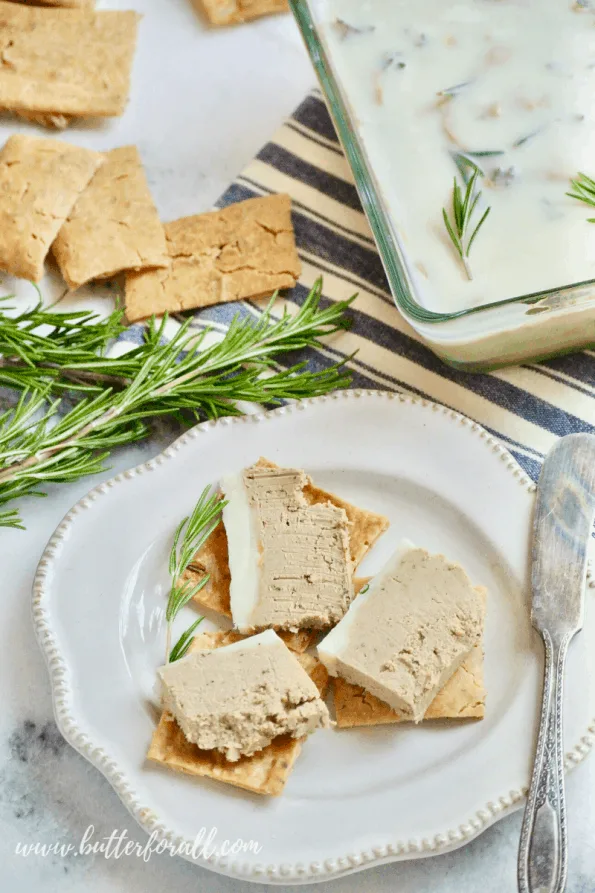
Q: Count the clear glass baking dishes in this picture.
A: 1